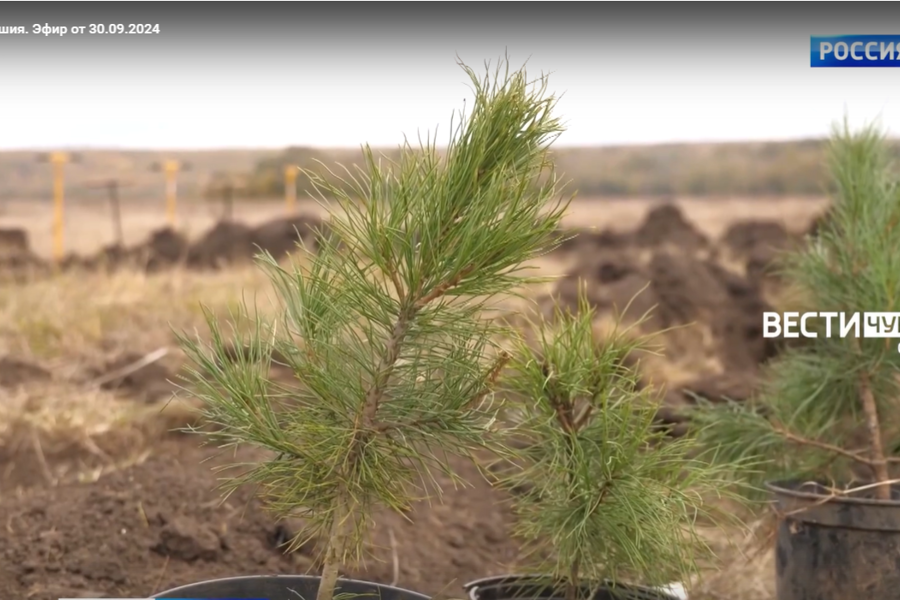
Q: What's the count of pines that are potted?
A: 3